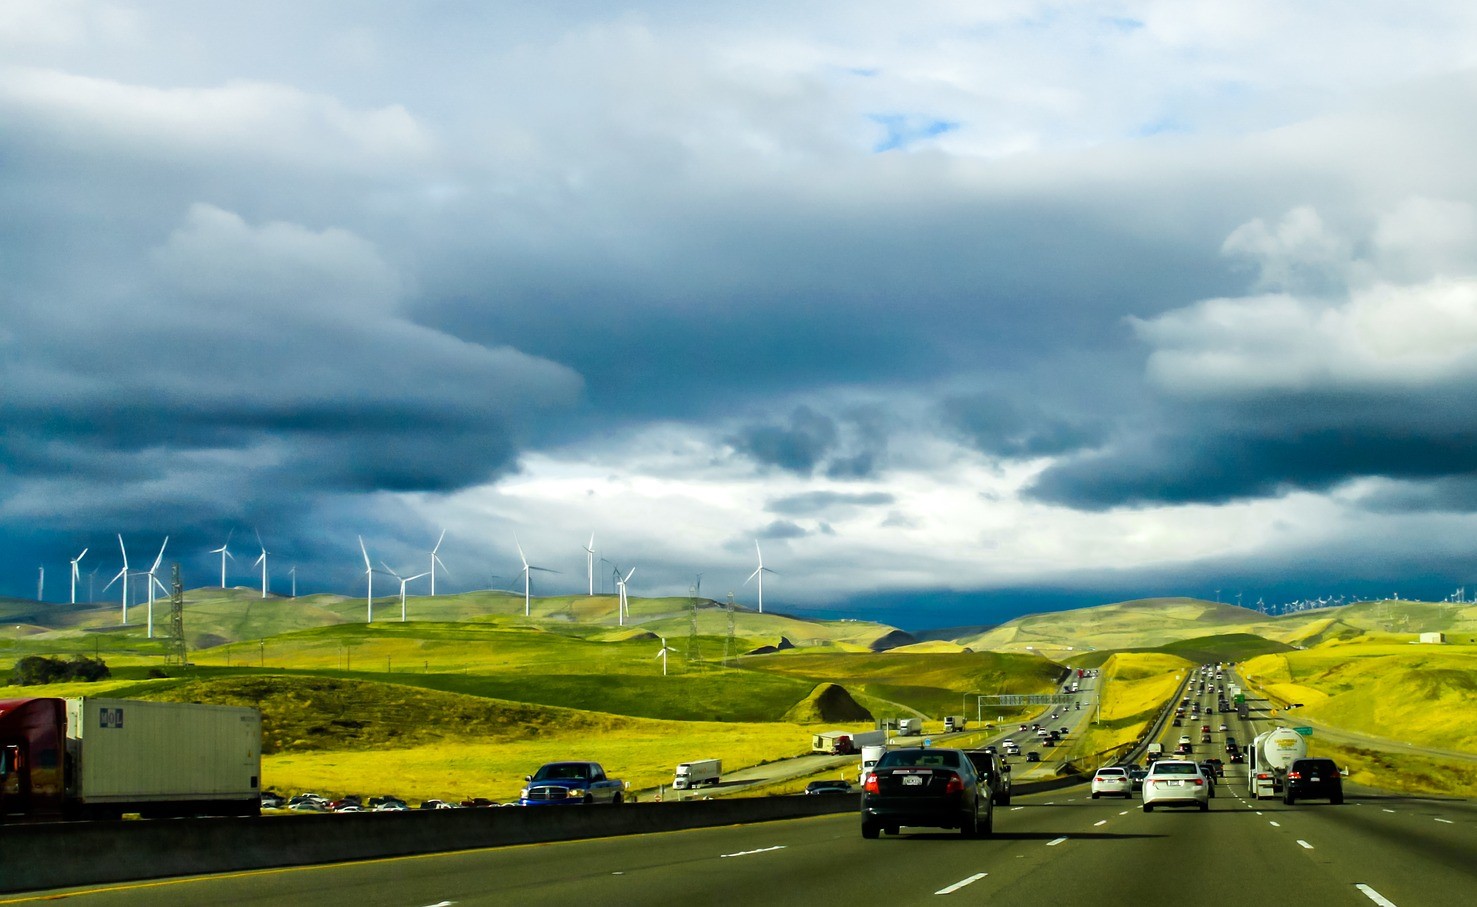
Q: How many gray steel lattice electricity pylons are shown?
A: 3